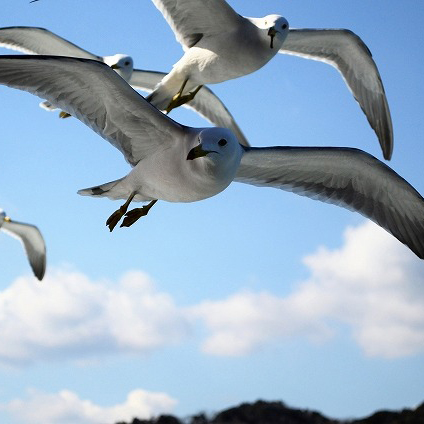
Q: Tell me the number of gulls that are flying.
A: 4